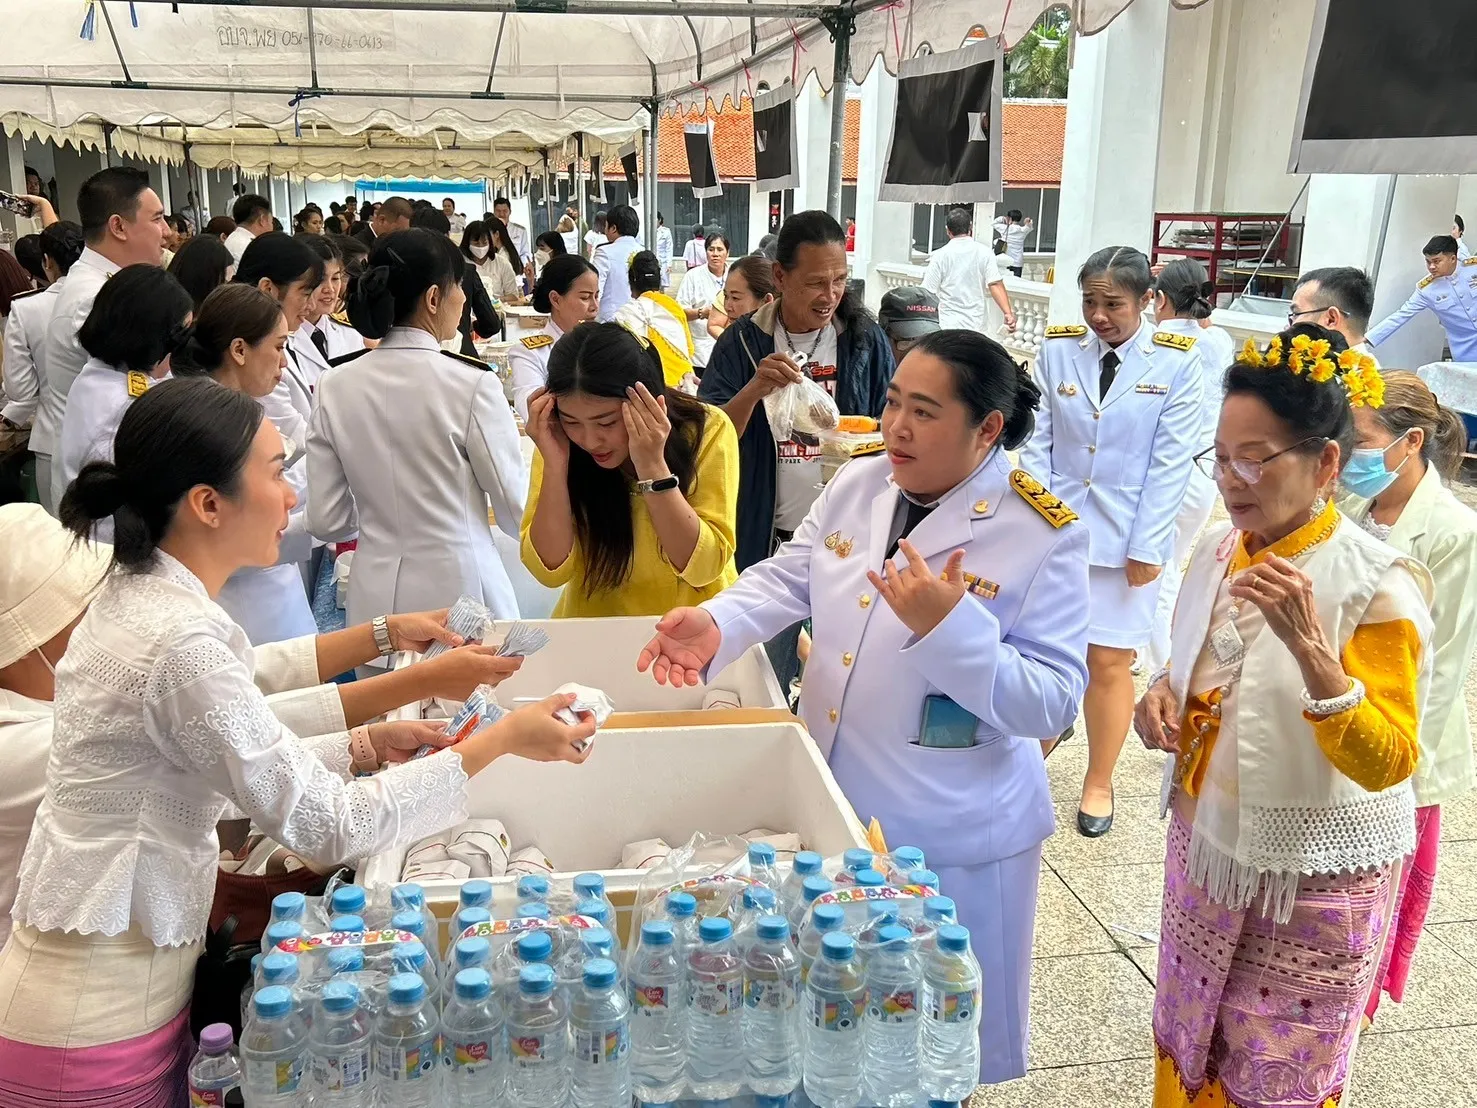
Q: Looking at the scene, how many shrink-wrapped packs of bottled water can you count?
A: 4